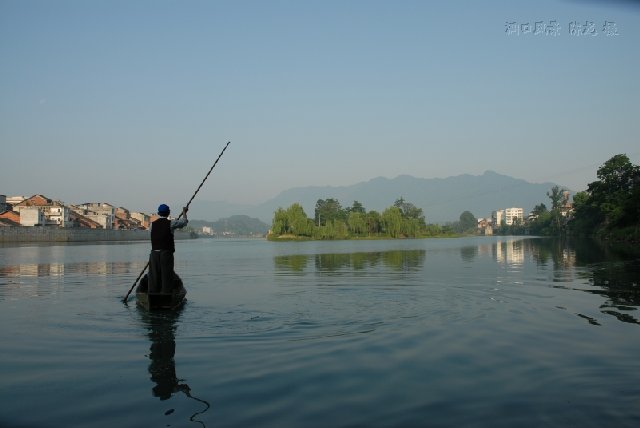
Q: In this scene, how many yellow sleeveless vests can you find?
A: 0